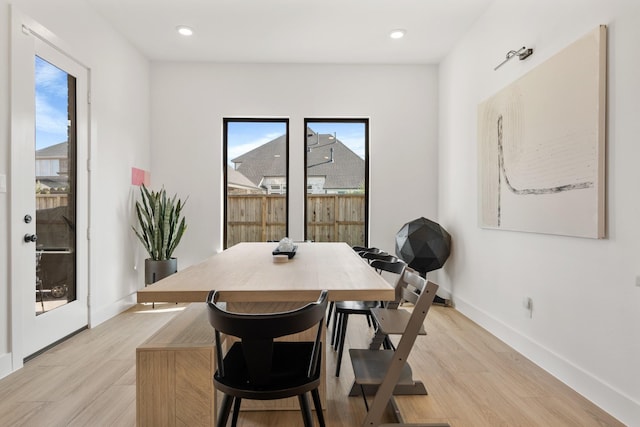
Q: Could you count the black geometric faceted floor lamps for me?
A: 1